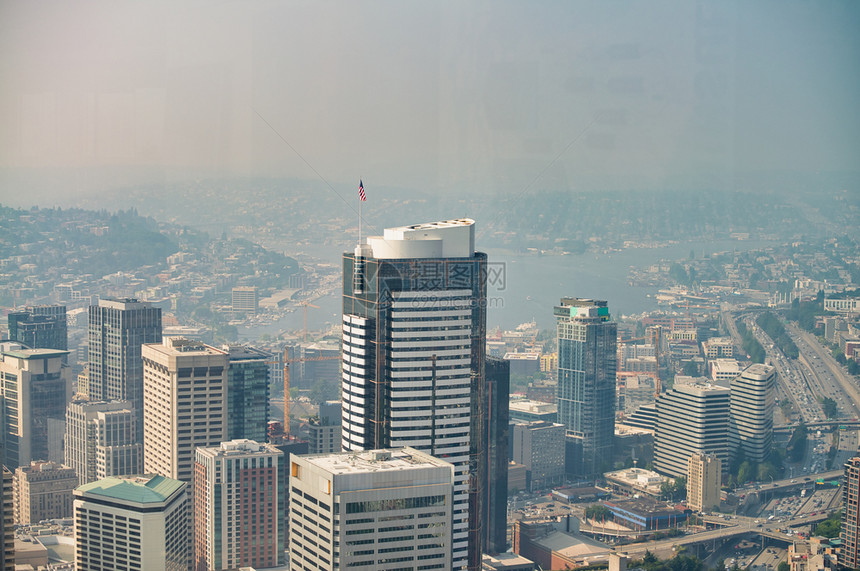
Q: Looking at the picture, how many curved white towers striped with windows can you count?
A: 2